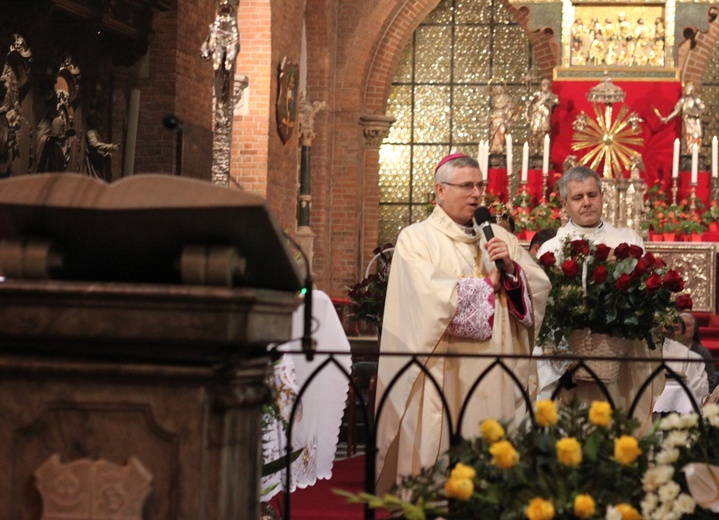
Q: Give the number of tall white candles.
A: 8